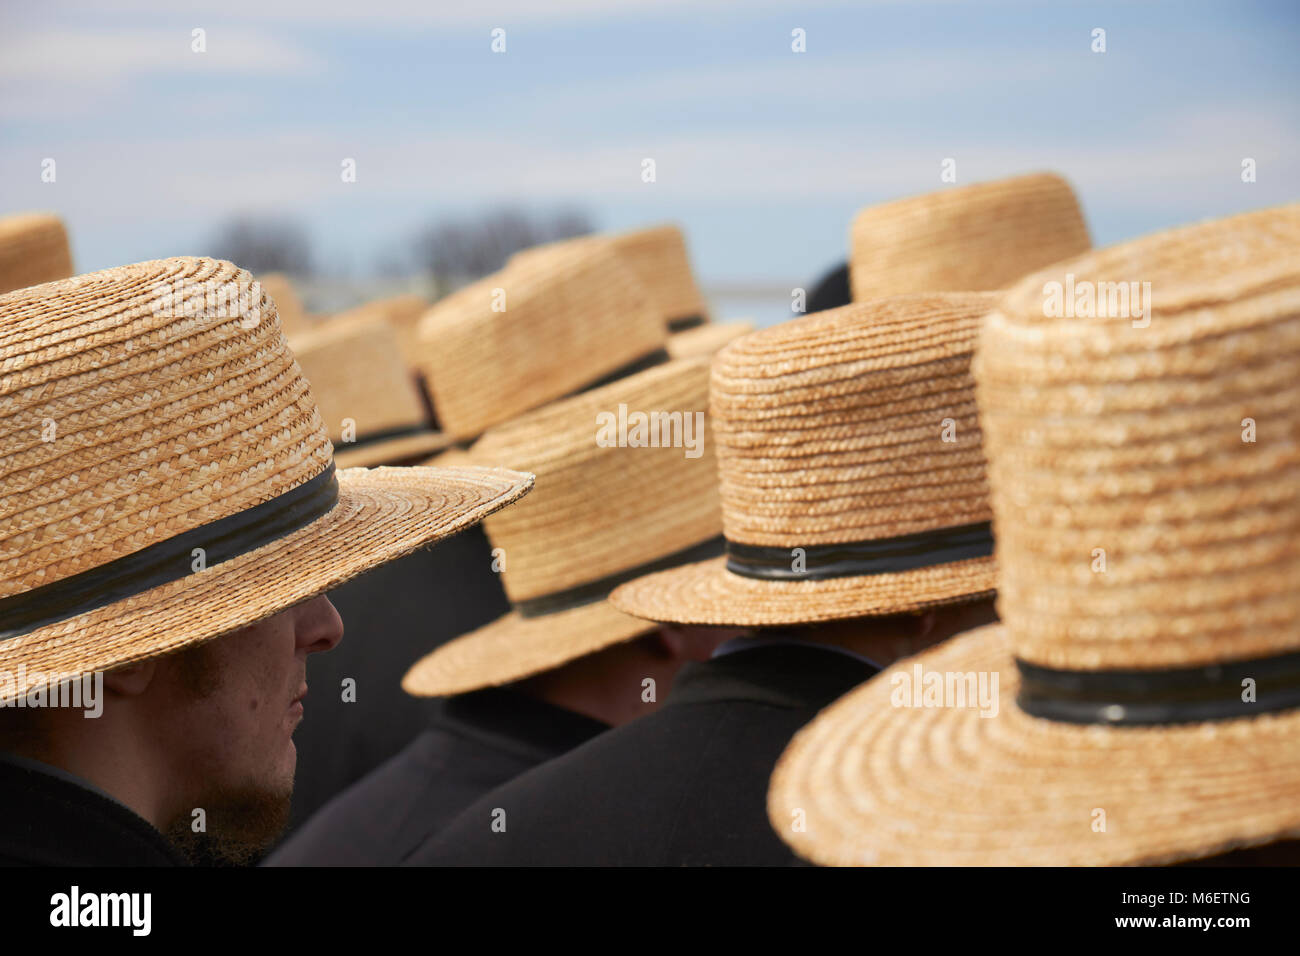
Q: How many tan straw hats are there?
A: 11